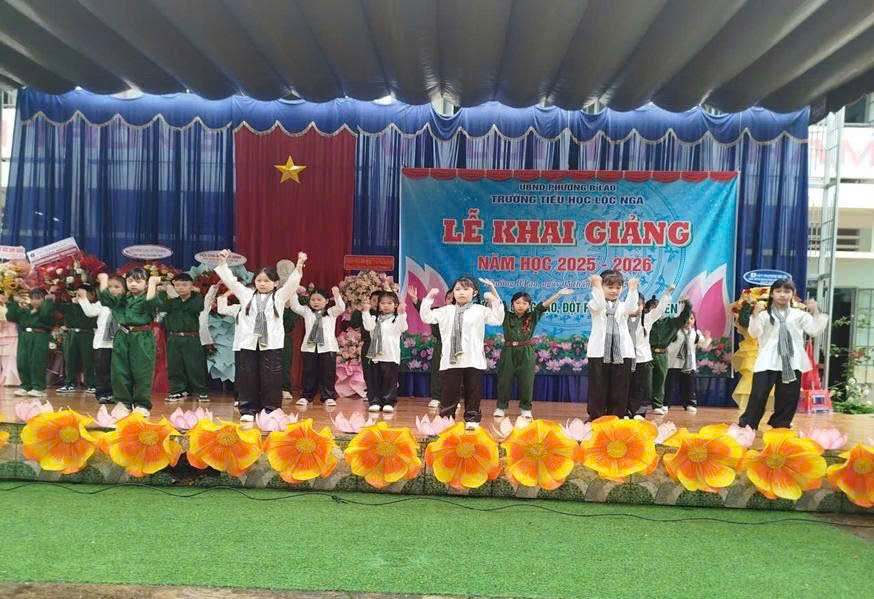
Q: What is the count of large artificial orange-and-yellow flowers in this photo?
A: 11